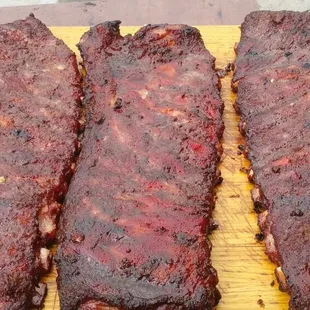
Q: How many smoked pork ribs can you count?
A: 3